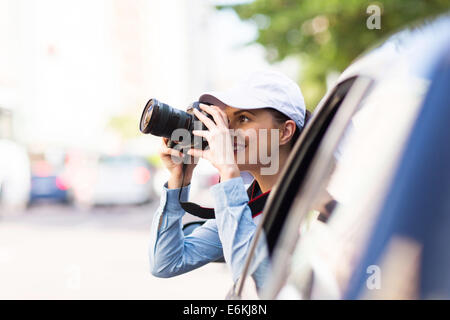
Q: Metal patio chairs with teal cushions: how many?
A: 0